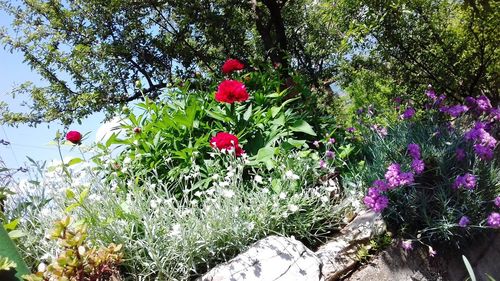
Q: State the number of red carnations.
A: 4